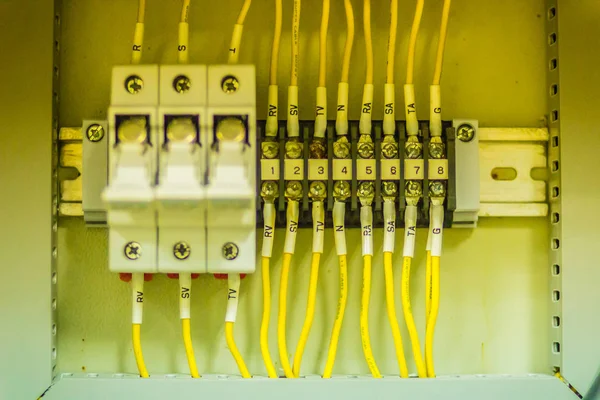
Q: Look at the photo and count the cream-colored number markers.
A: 8